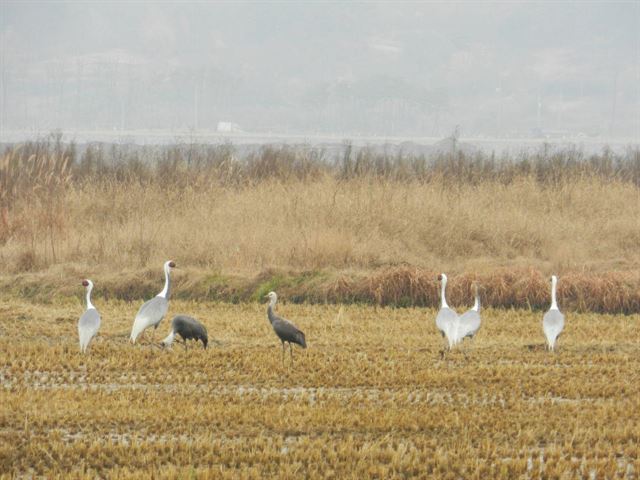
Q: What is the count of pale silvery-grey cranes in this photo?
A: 5